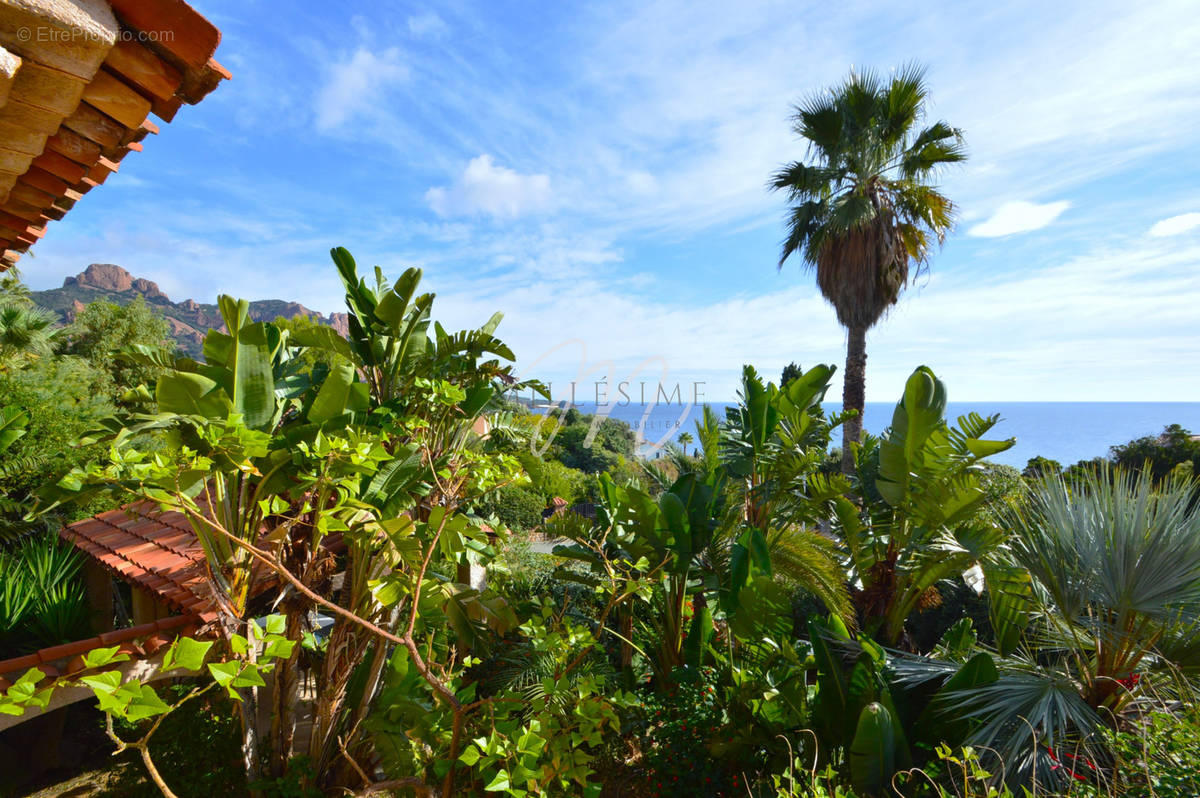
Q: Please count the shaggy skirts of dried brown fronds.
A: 1